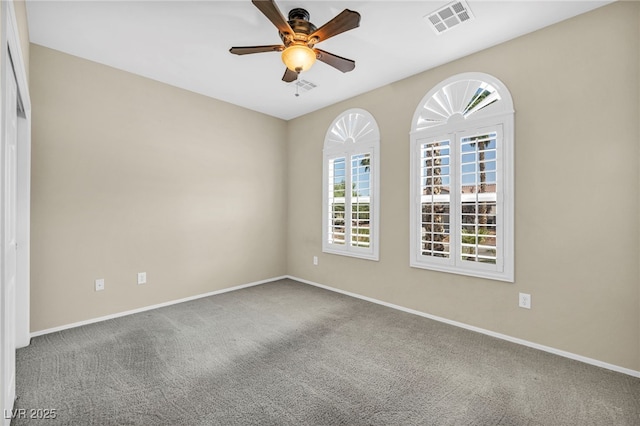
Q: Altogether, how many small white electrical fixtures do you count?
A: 4